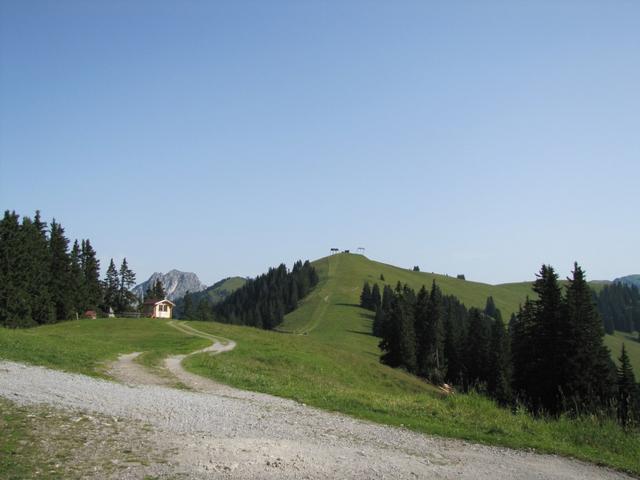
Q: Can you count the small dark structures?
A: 3